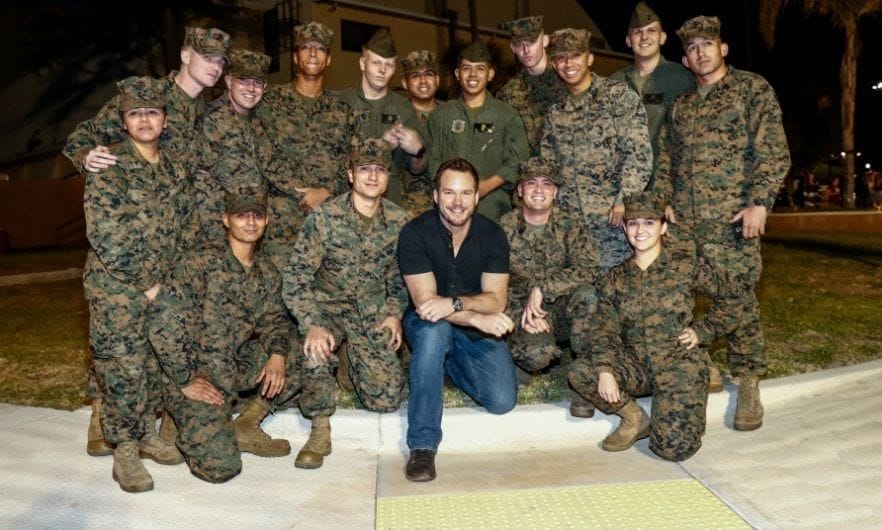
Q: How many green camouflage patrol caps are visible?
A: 12